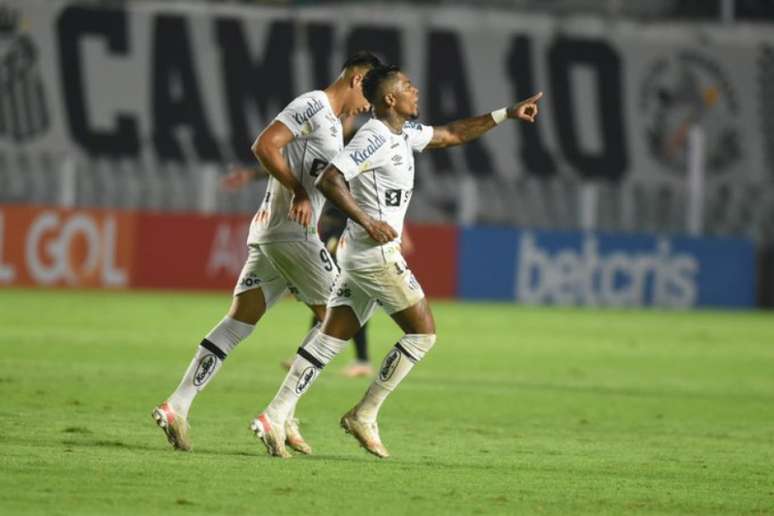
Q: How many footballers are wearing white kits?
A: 2